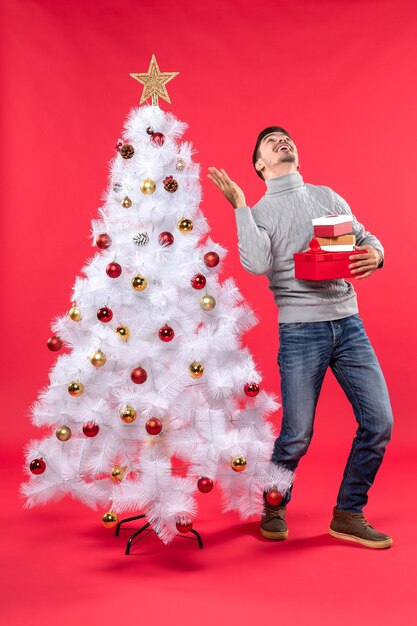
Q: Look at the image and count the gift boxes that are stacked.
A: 3